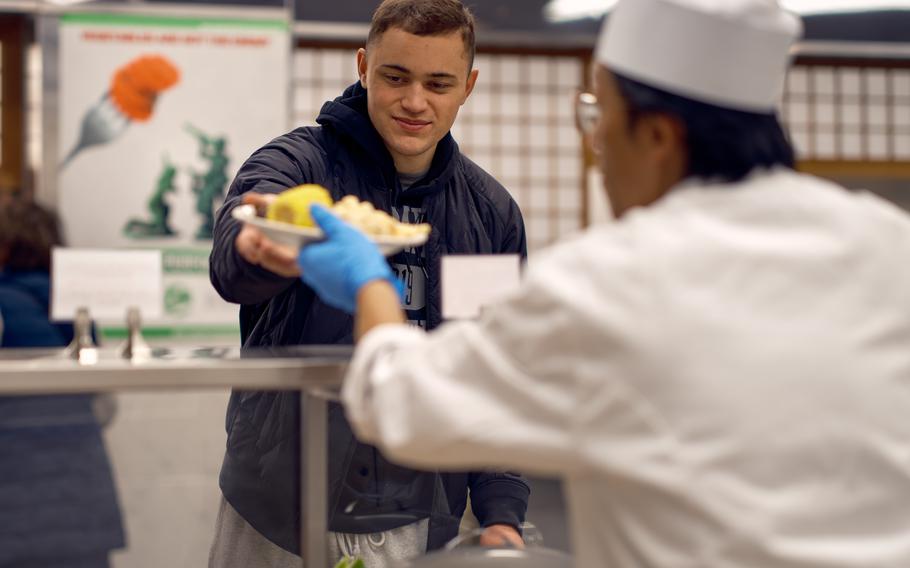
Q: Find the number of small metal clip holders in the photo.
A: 2